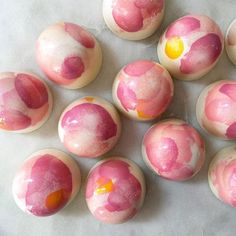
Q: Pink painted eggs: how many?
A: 12